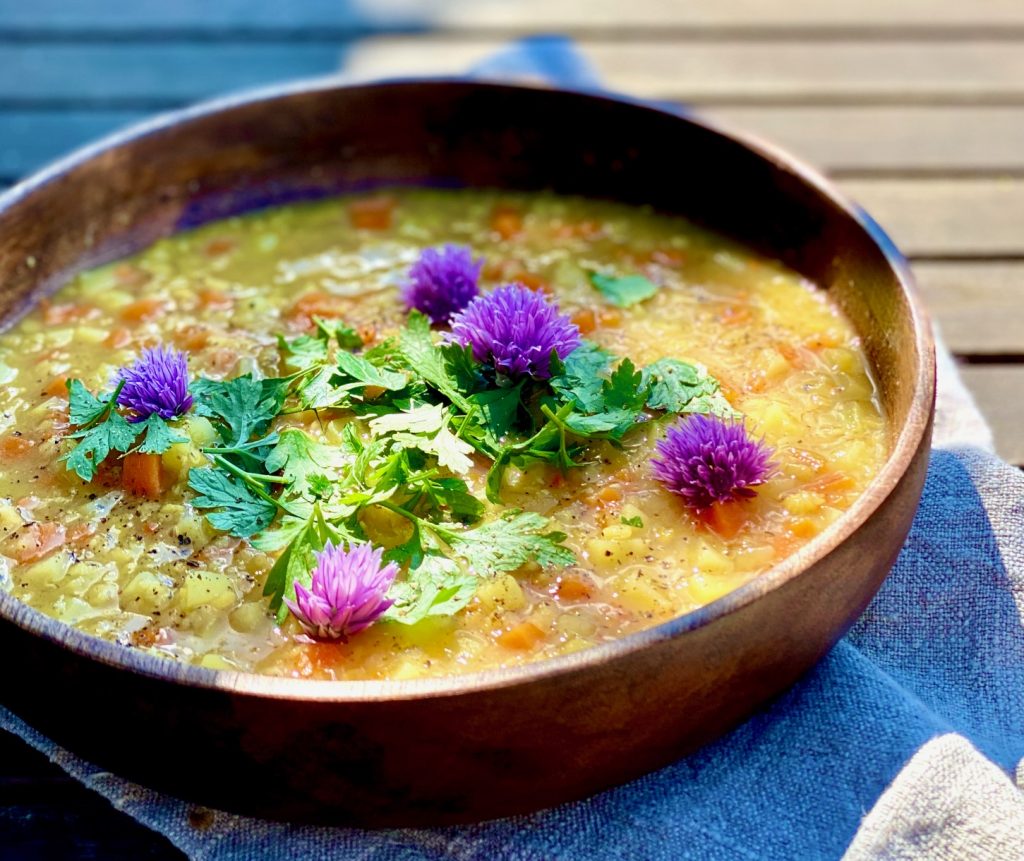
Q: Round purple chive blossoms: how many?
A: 5